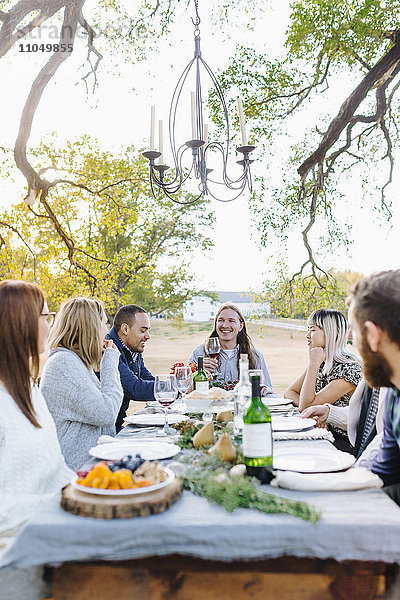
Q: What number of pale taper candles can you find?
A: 5